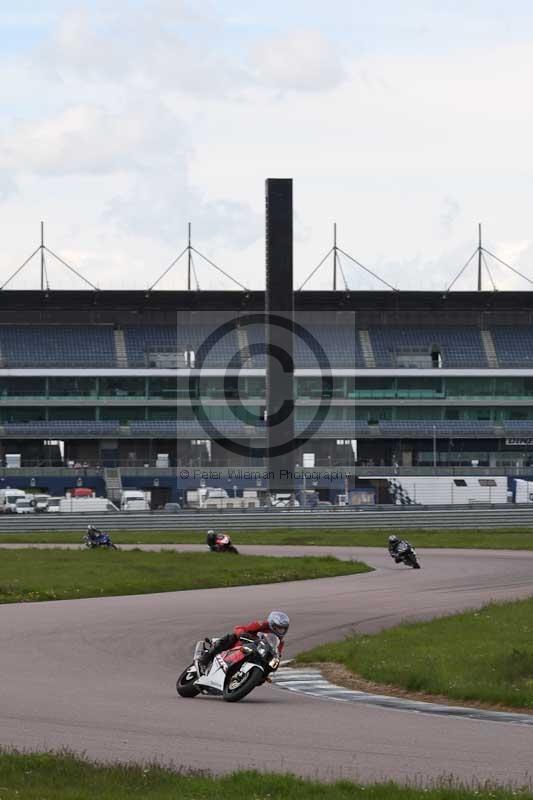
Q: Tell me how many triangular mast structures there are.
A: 4